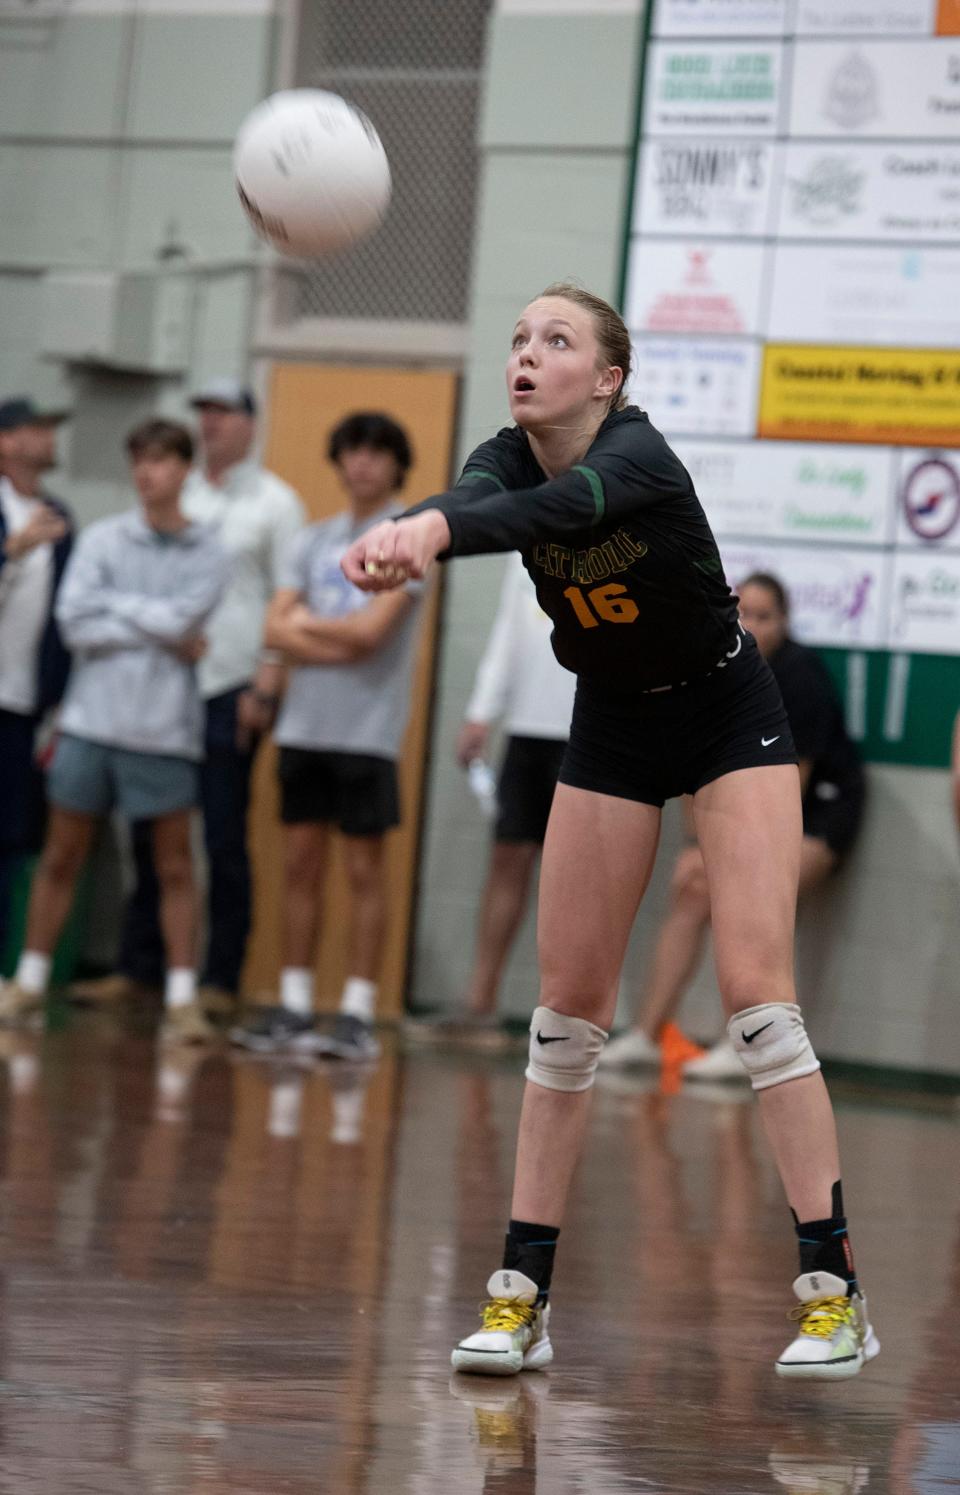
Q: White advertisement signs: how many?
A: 13